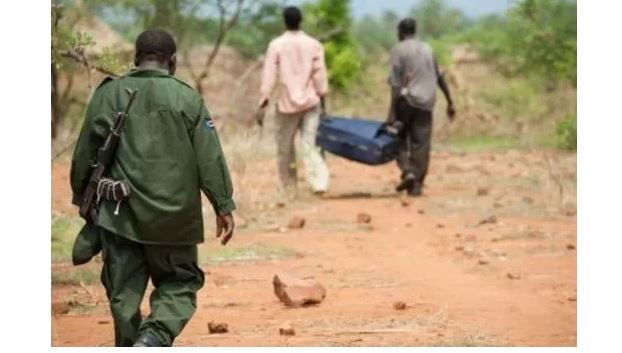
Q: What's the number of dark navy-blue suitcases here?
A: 1